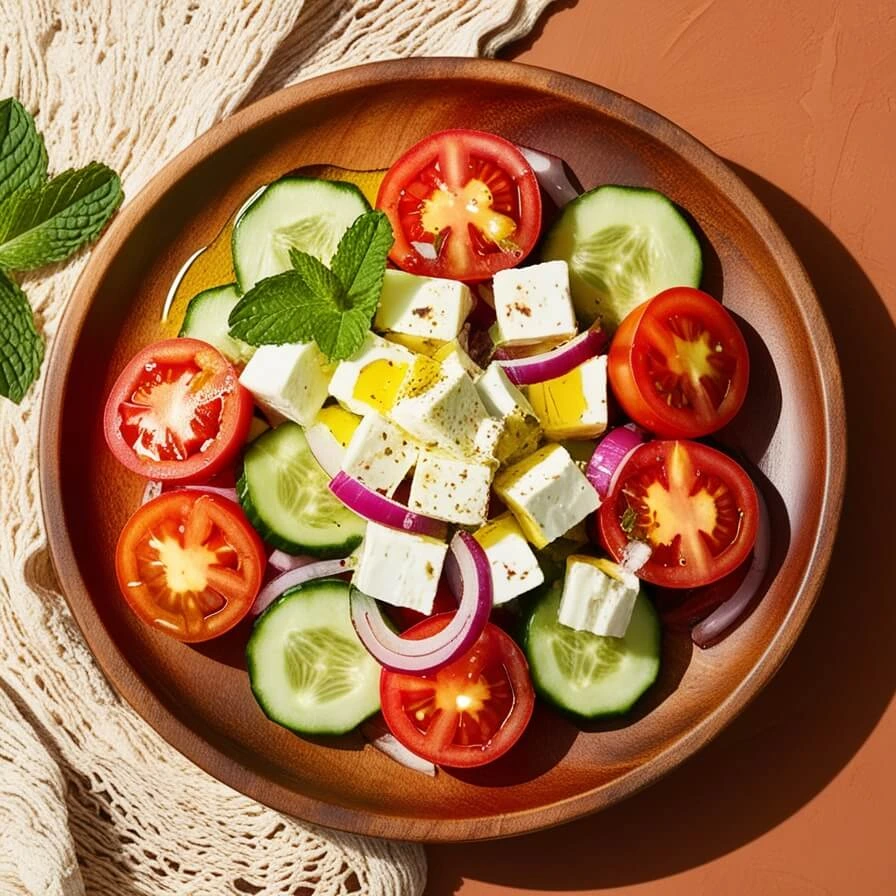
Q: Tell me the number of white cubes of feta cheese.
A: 13